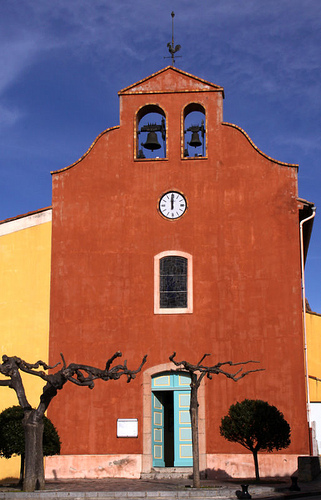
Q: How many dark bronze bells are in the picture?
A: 2